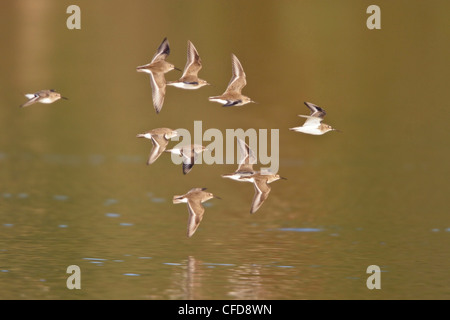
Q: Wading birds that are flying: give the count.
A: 10